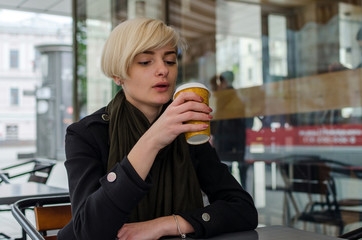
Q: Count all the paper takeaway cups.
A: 1